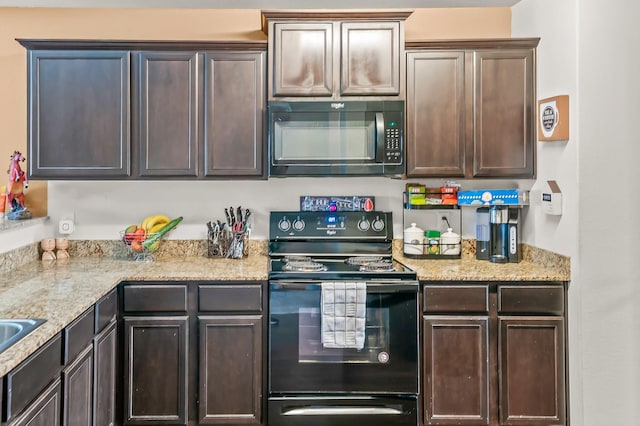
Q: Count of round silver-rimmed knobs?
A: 4